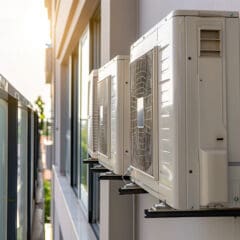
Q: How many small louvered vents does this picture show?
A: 1